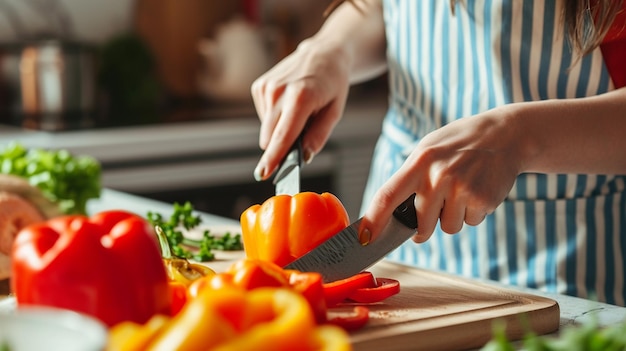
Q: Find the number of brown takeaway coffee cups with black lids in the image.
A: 0